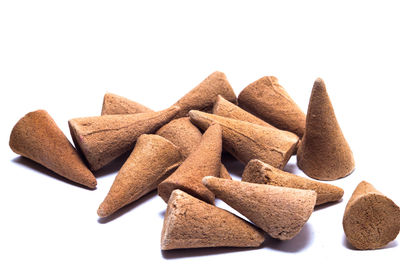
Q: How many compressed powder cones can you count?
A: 15